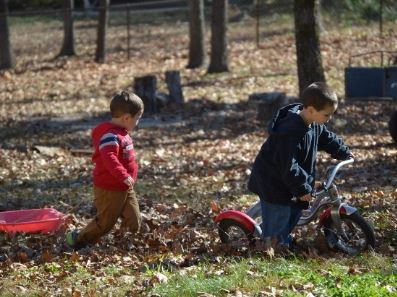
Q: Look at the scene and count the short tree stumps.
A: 3